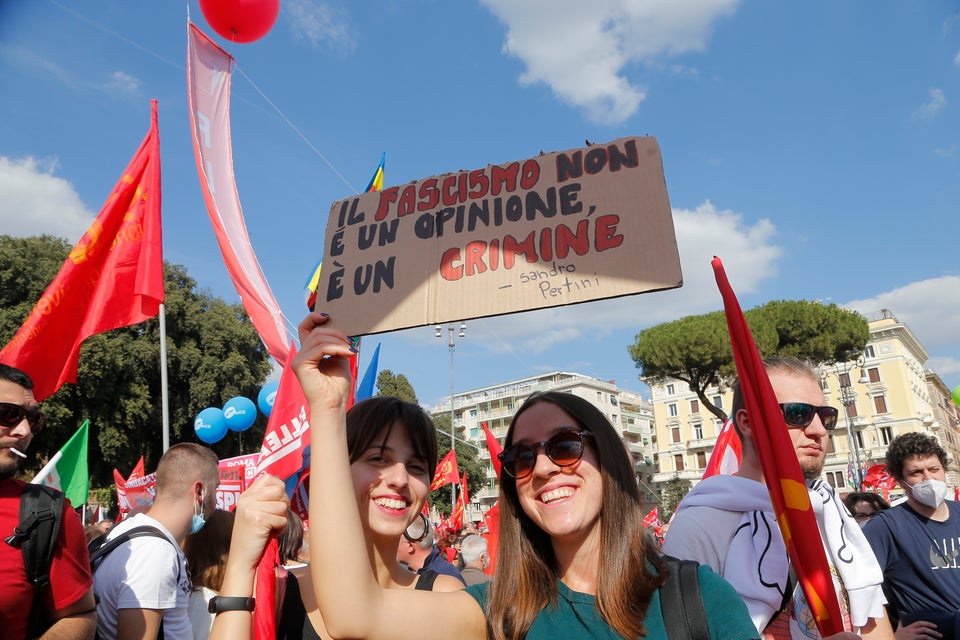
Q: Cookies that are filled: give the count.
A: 0